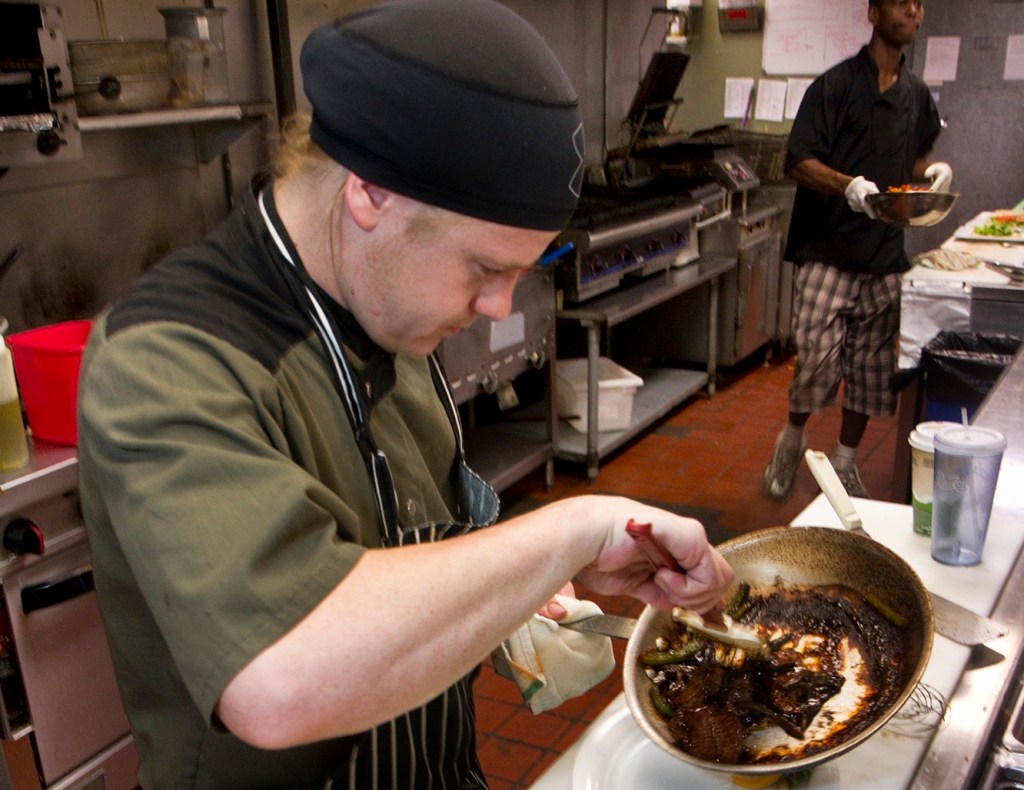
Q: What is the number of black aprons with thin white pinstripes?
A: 1